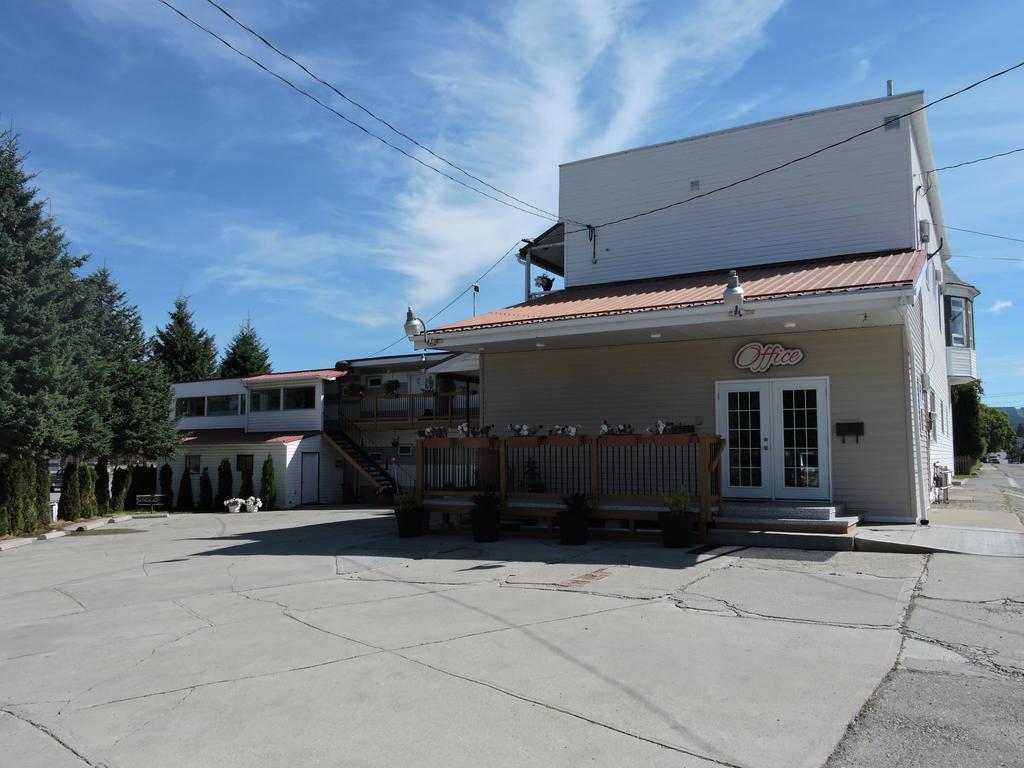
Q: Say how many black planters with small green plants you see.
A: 4